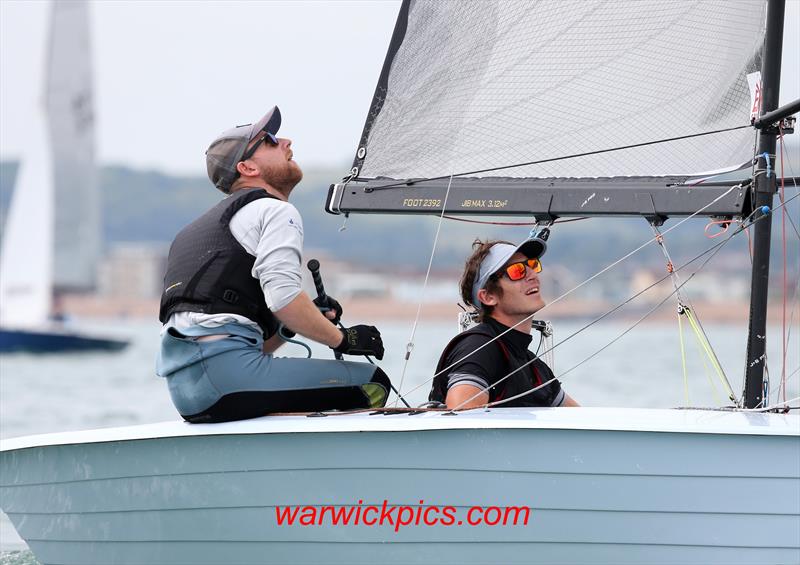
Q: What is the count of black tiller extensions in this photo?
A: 1